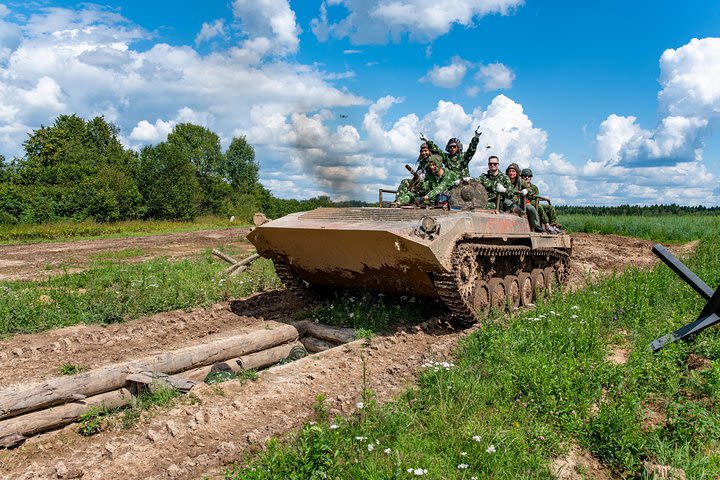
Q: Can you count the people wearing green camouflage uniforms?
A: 6